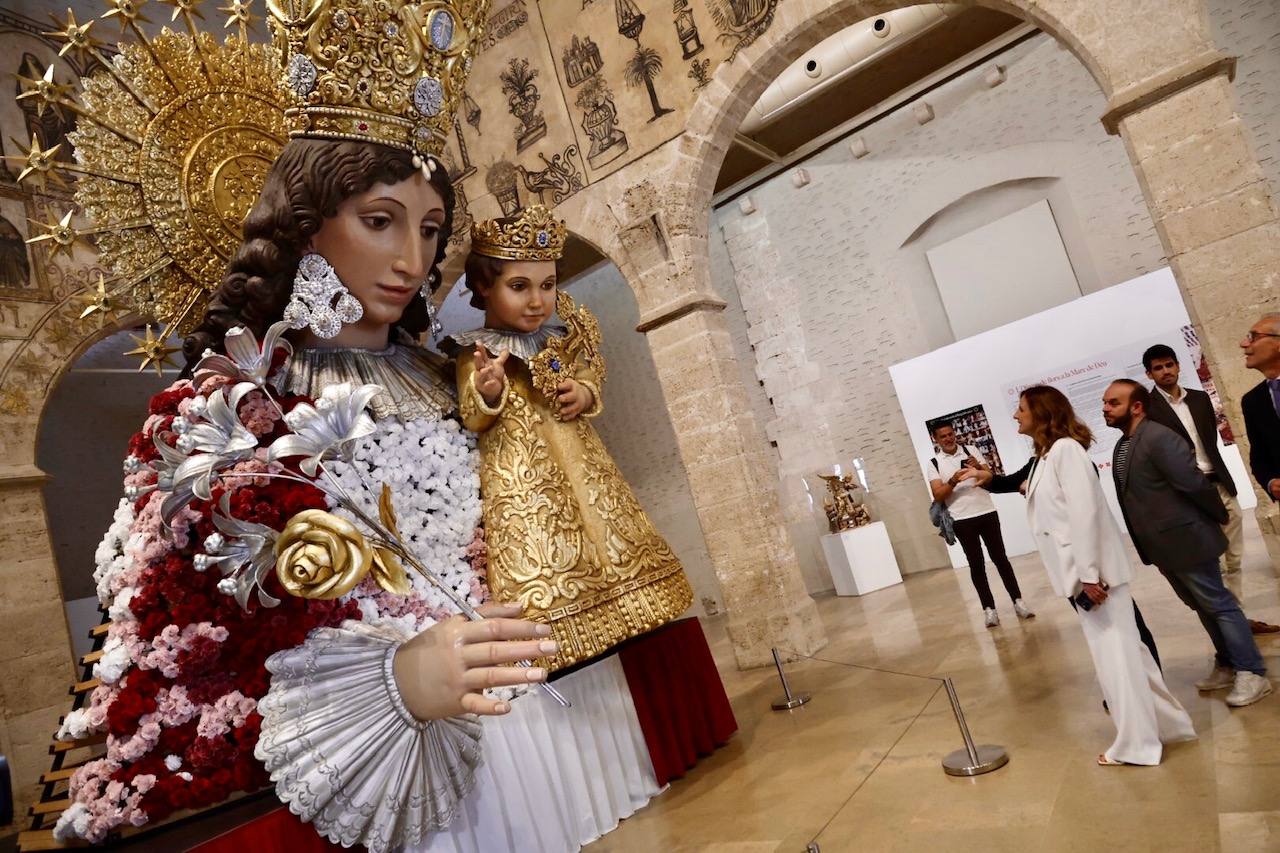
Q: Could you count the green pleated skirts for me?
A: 0